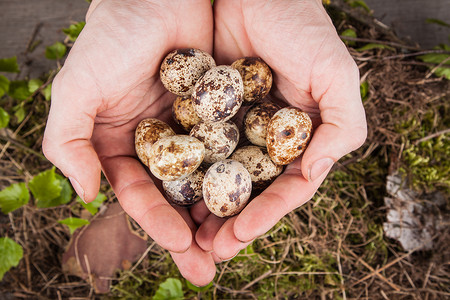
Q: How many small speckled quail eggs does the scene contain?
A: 12